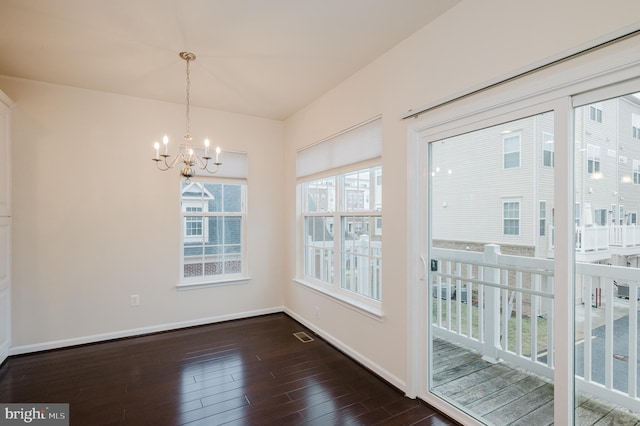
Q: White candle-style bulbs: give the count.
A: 5